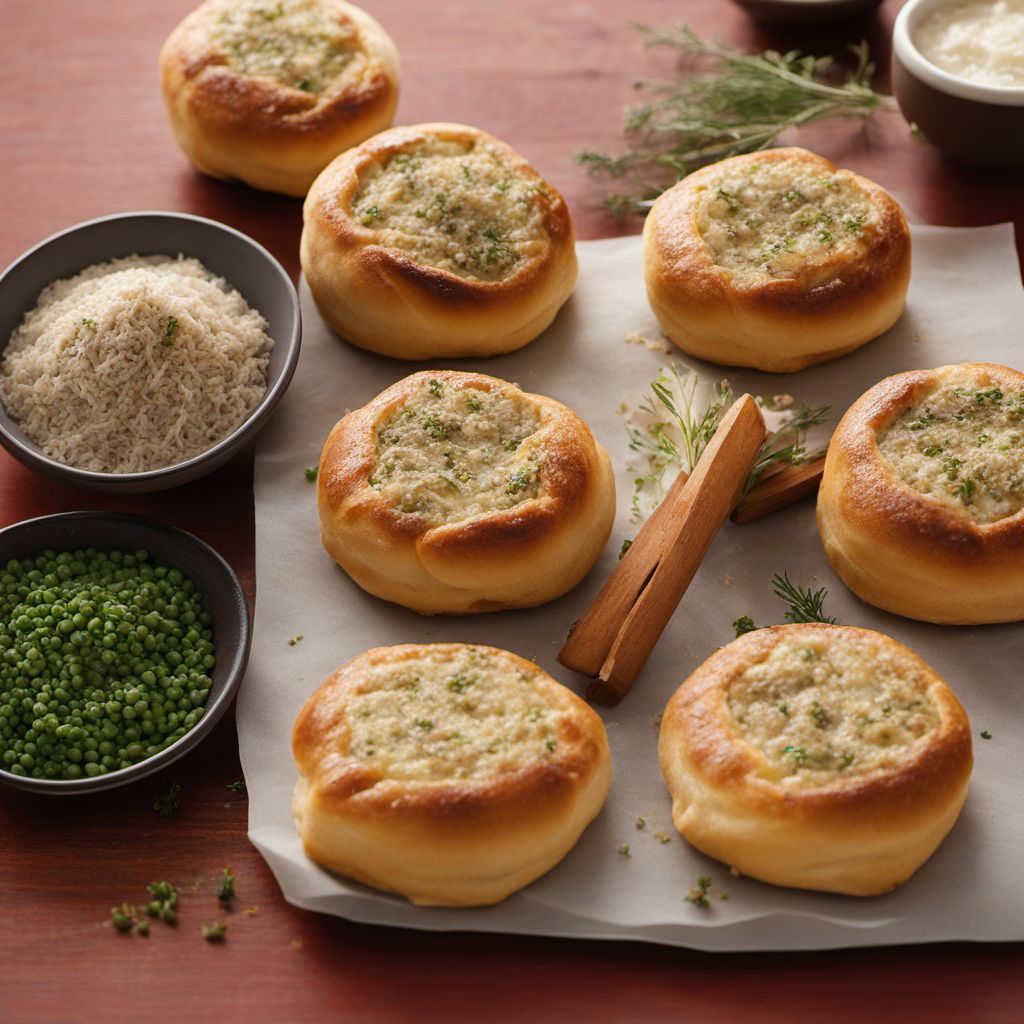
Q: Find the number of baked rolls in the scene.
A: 7